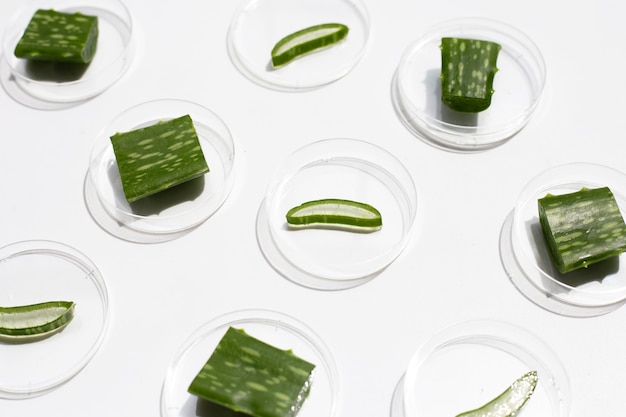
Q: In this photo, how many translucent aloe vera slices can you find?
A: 4